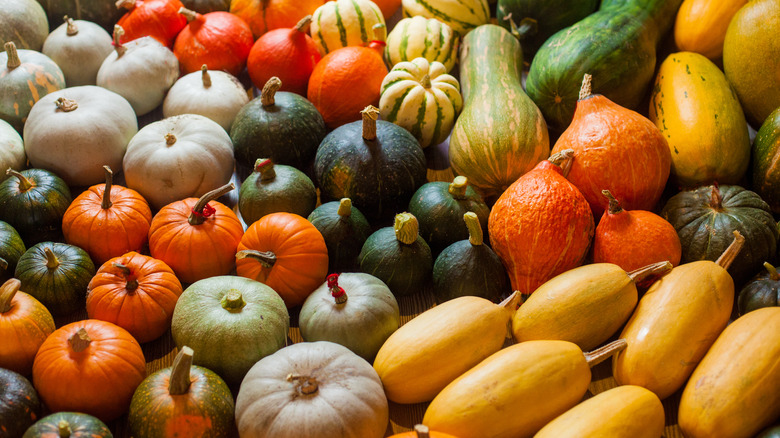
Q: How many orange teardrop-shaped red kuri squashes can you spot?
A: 7